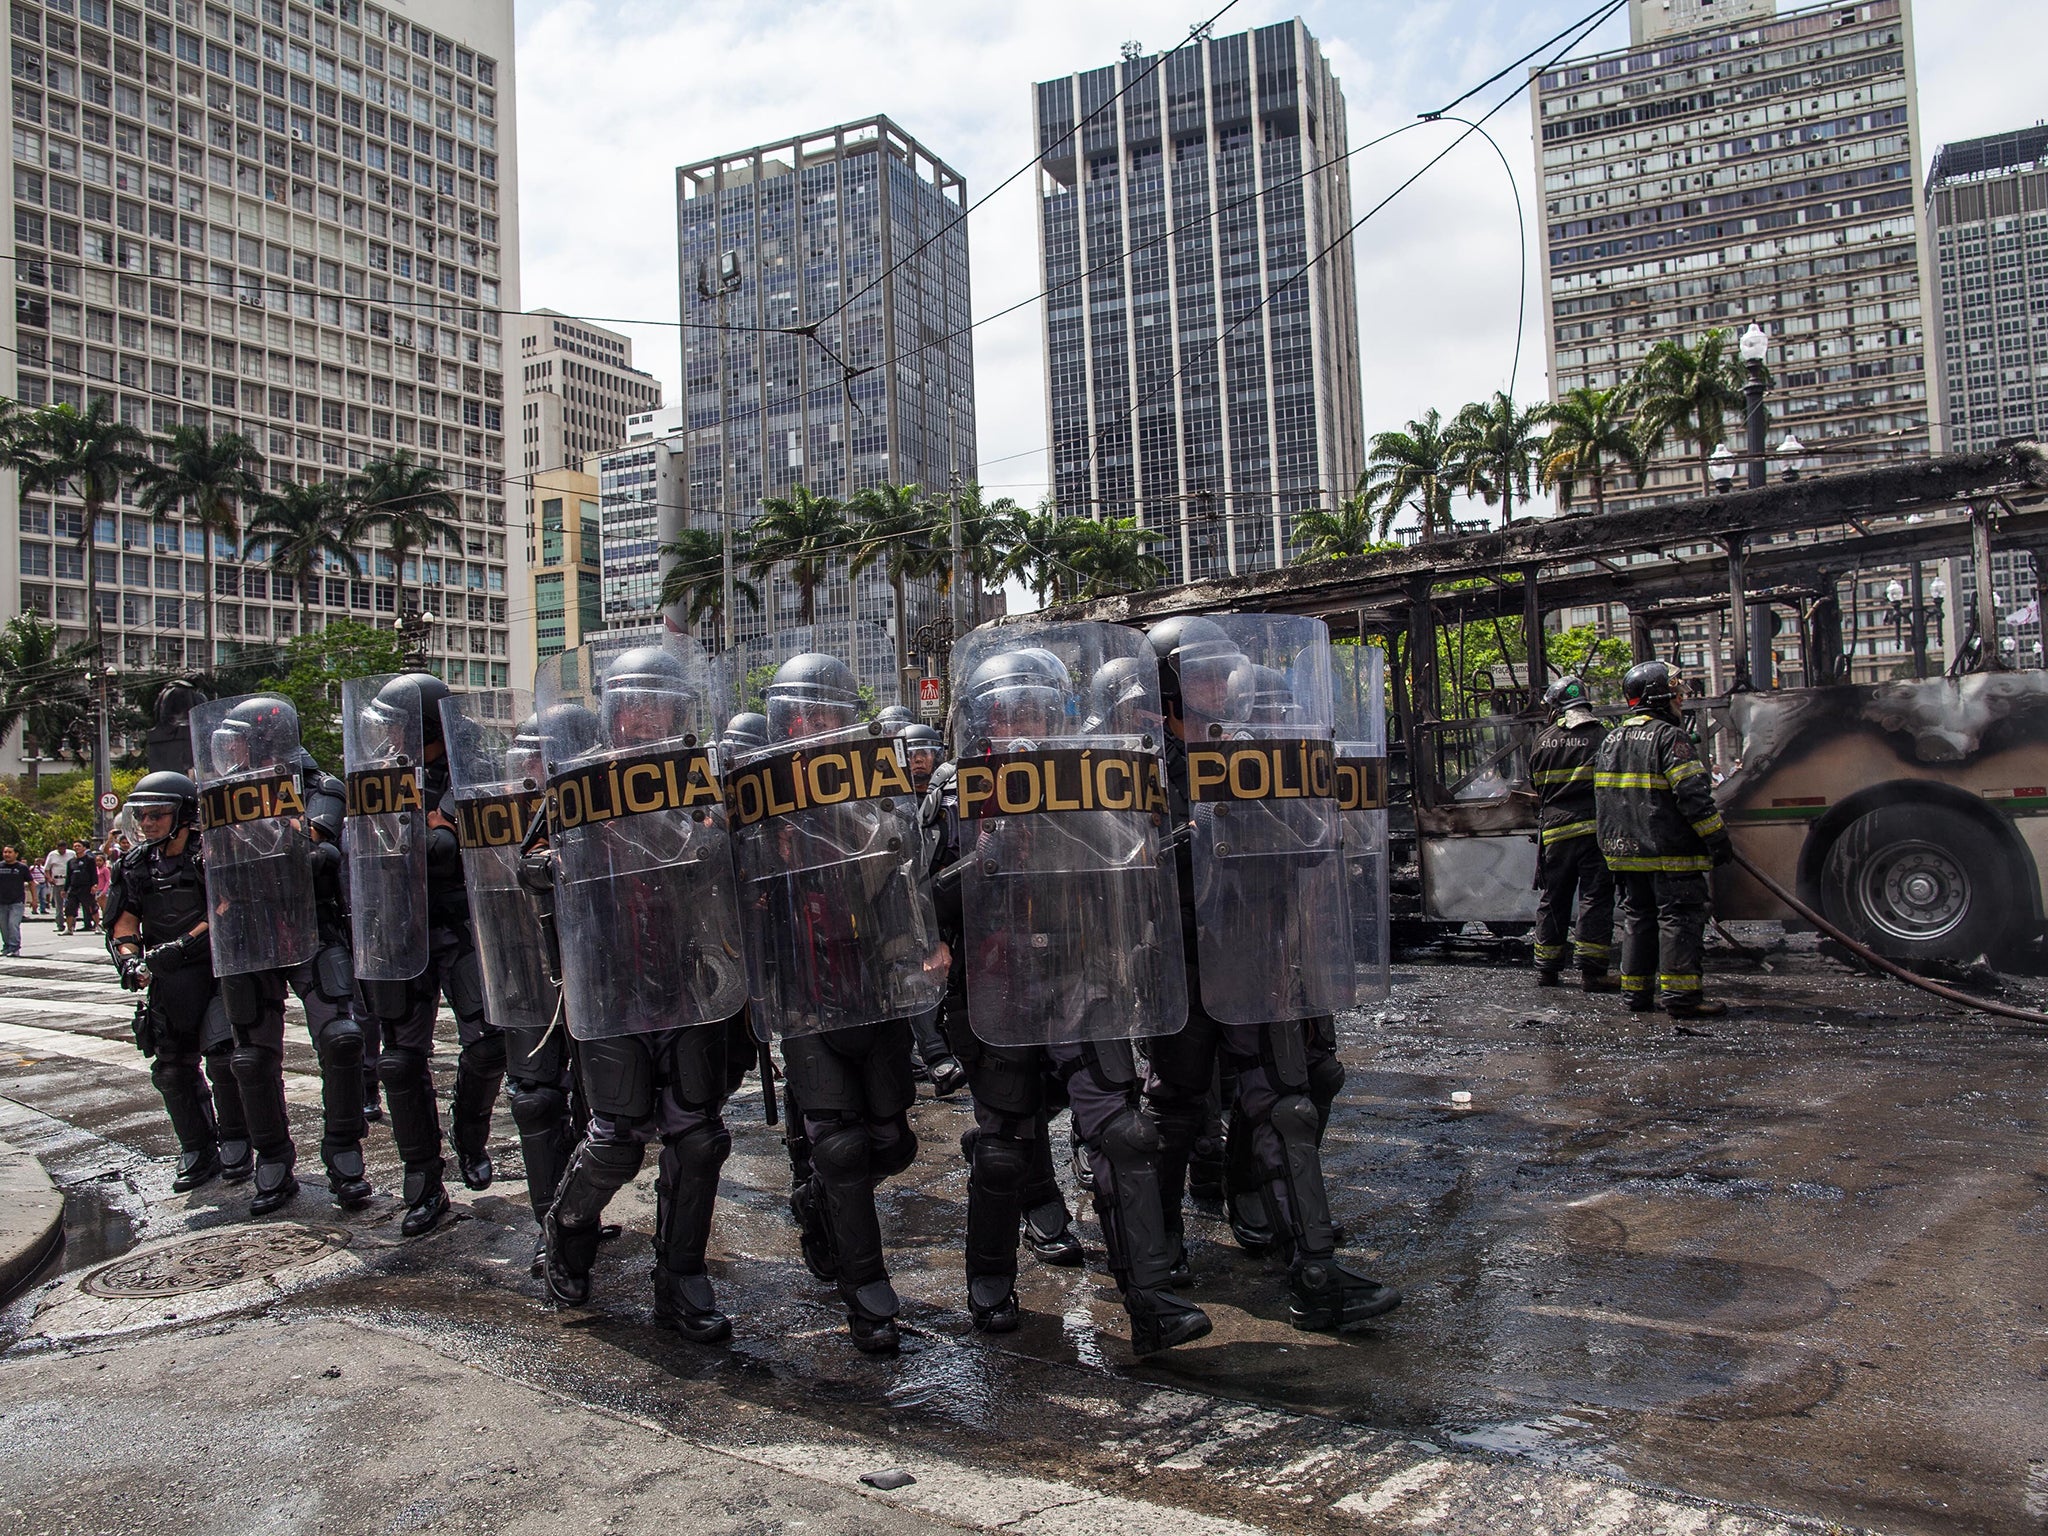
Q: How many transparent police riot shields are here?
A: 8